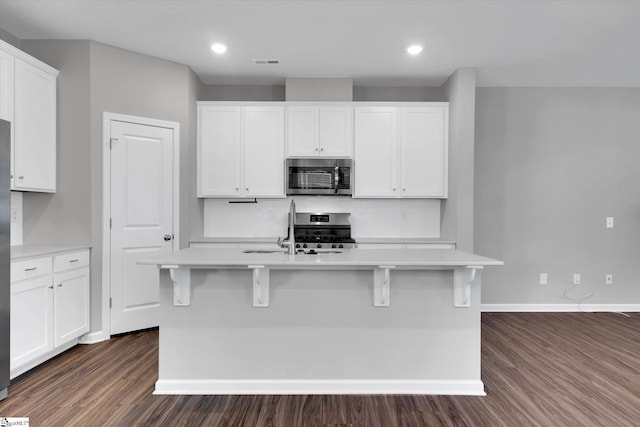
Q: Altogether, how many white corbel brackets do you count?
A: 4